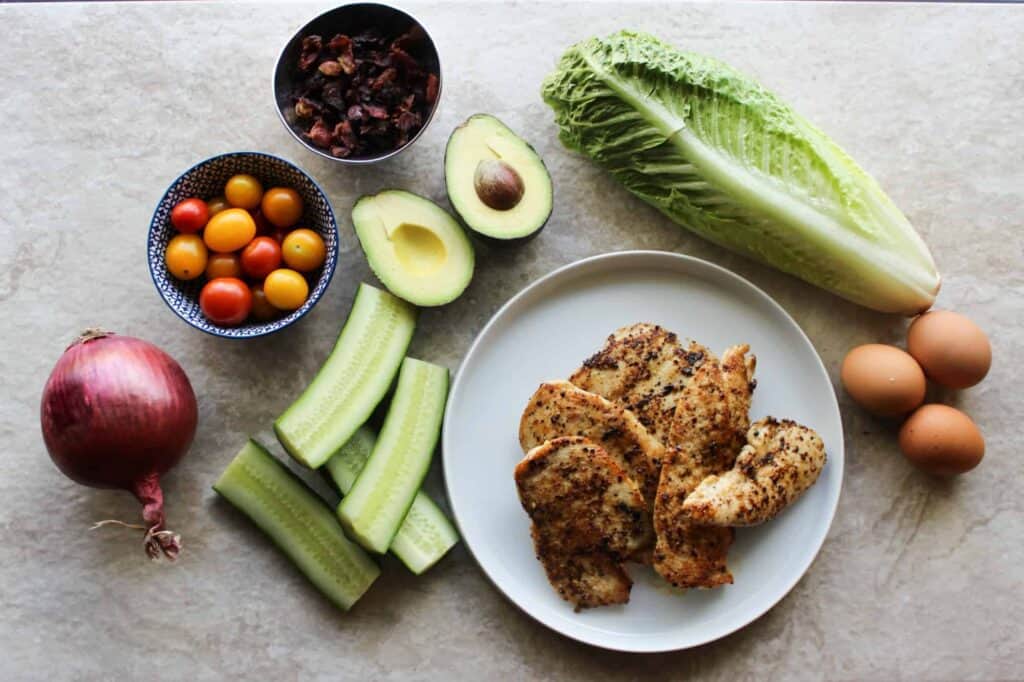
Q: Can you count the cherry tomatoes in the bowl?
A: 14